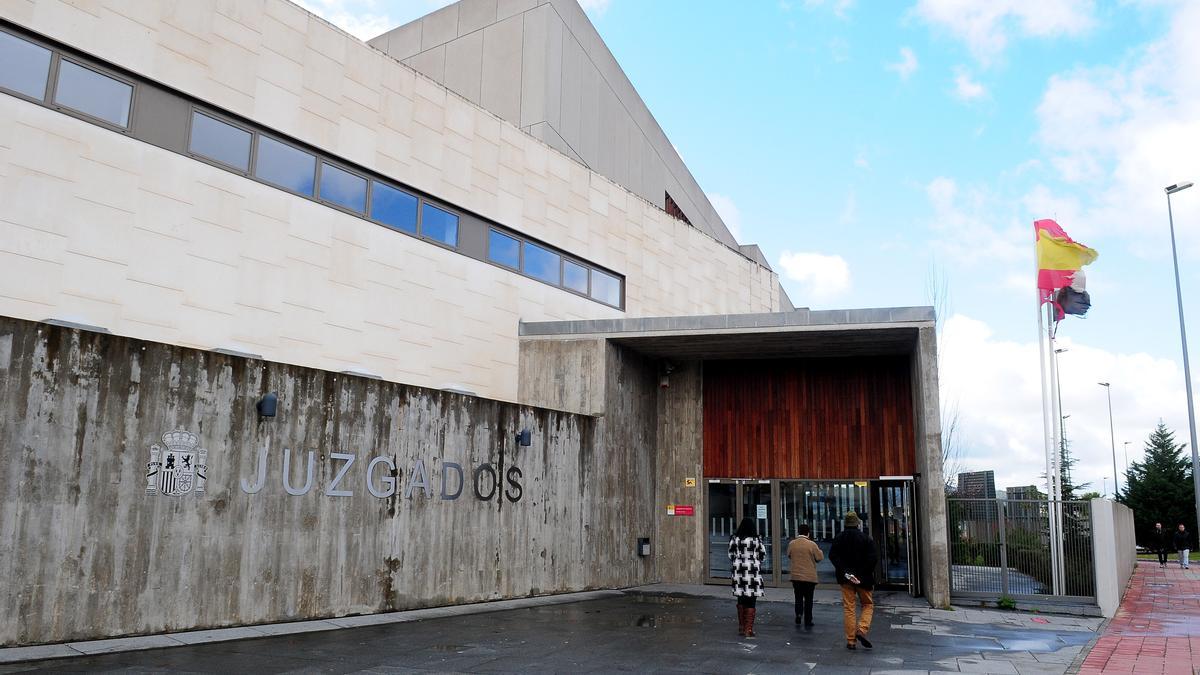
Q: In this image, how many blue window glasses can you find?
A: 11